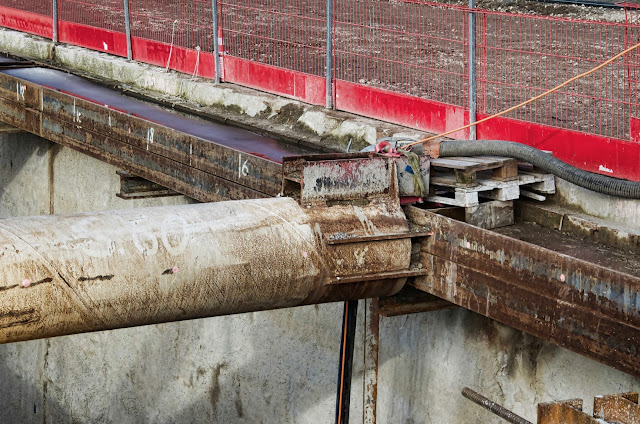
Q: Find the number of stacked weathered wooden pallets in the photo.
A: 2